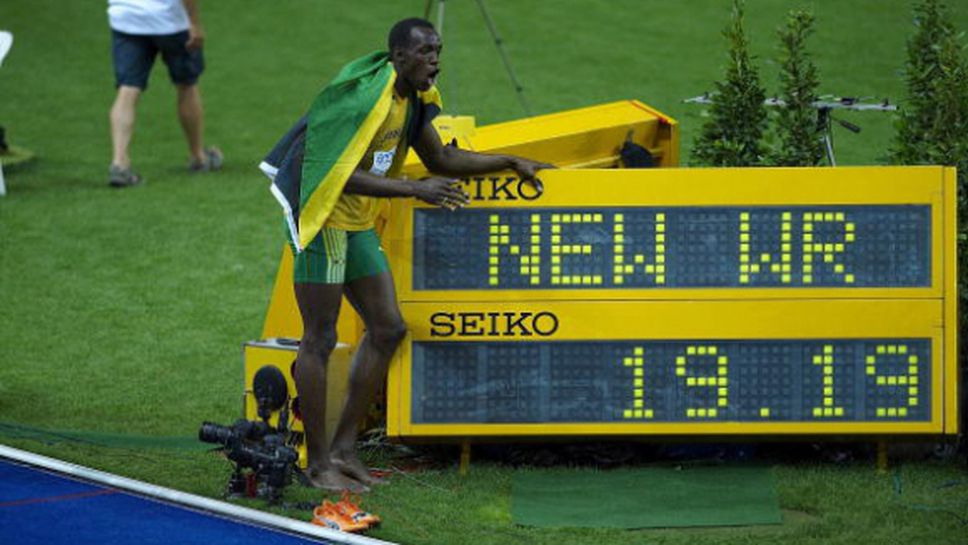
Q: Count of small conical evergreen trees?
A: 3